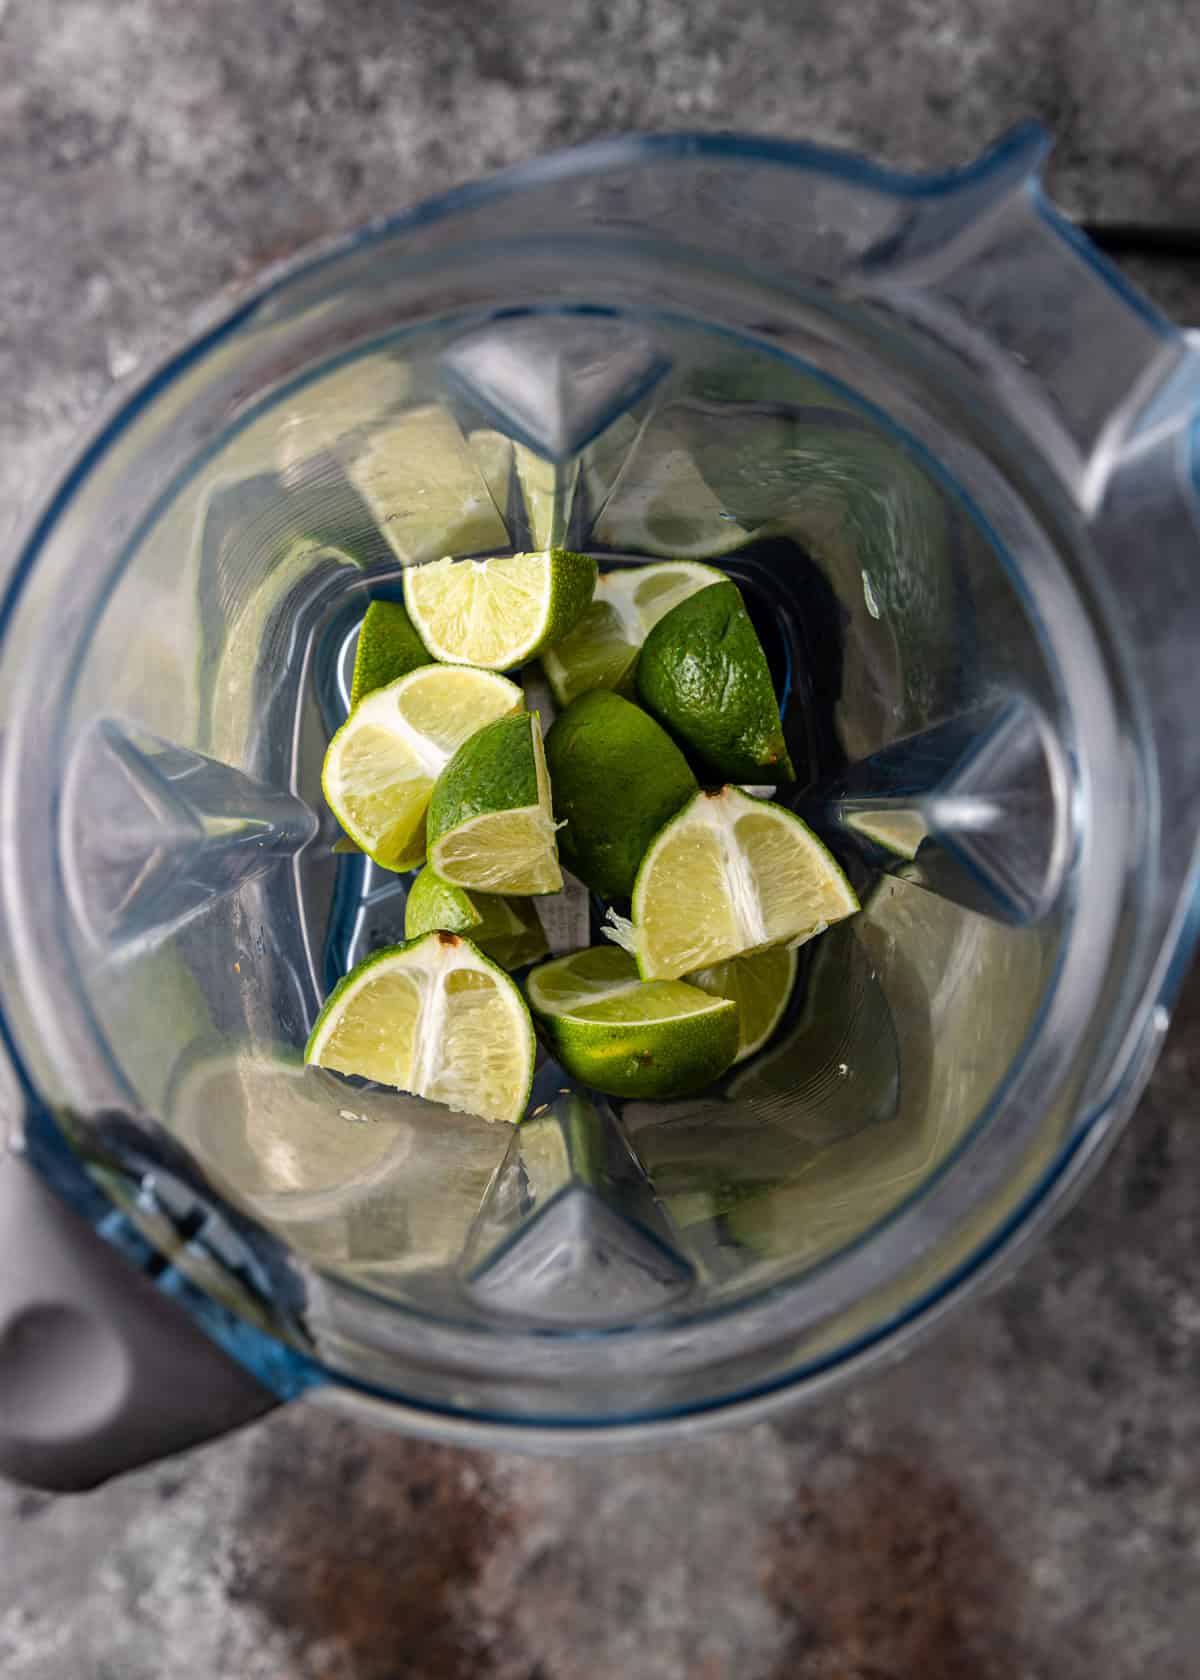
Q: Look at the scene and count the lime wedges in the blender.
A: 12